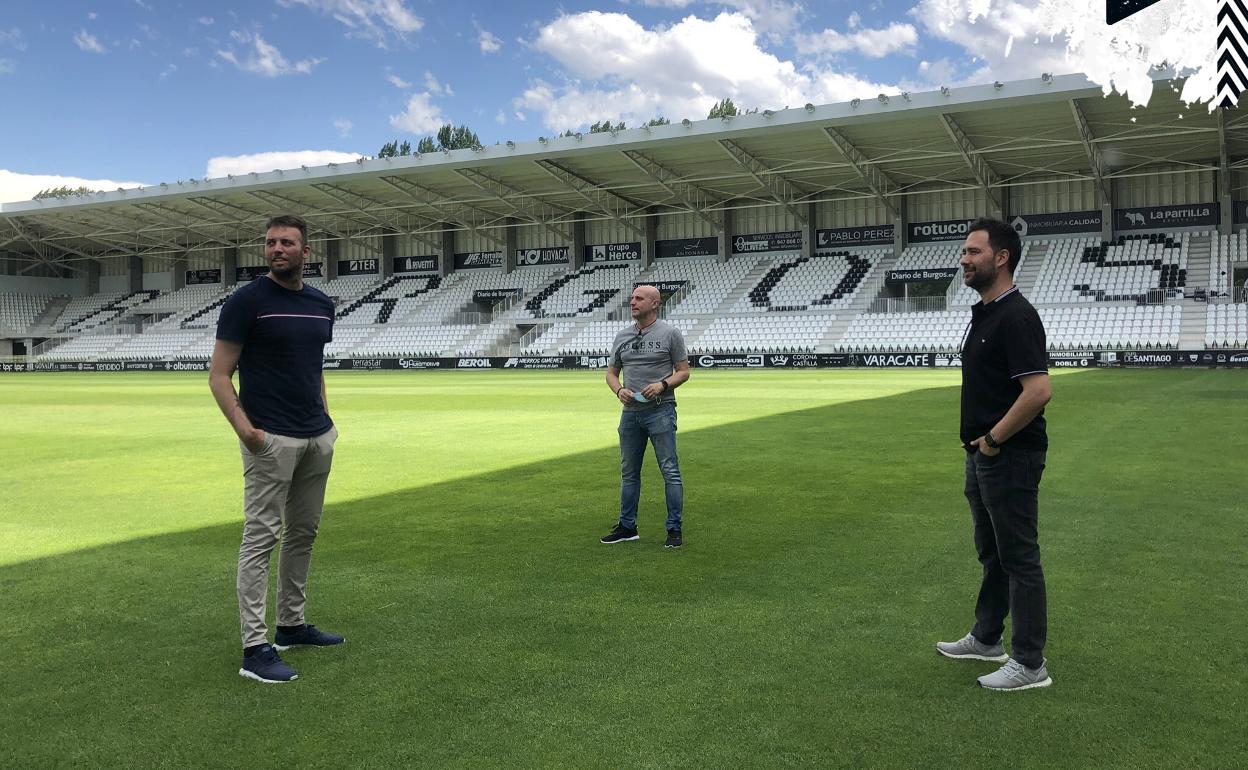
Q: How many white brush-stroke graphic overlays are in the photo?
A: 1